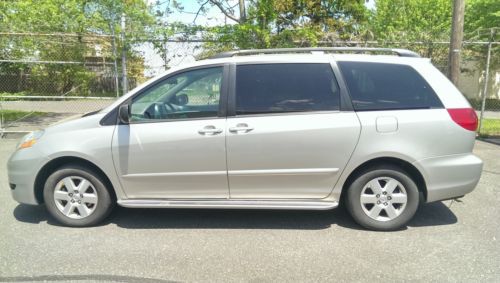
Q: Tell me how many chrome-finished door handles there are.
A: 2